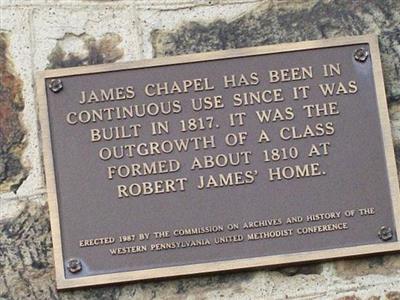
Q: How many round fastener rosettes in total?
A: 4